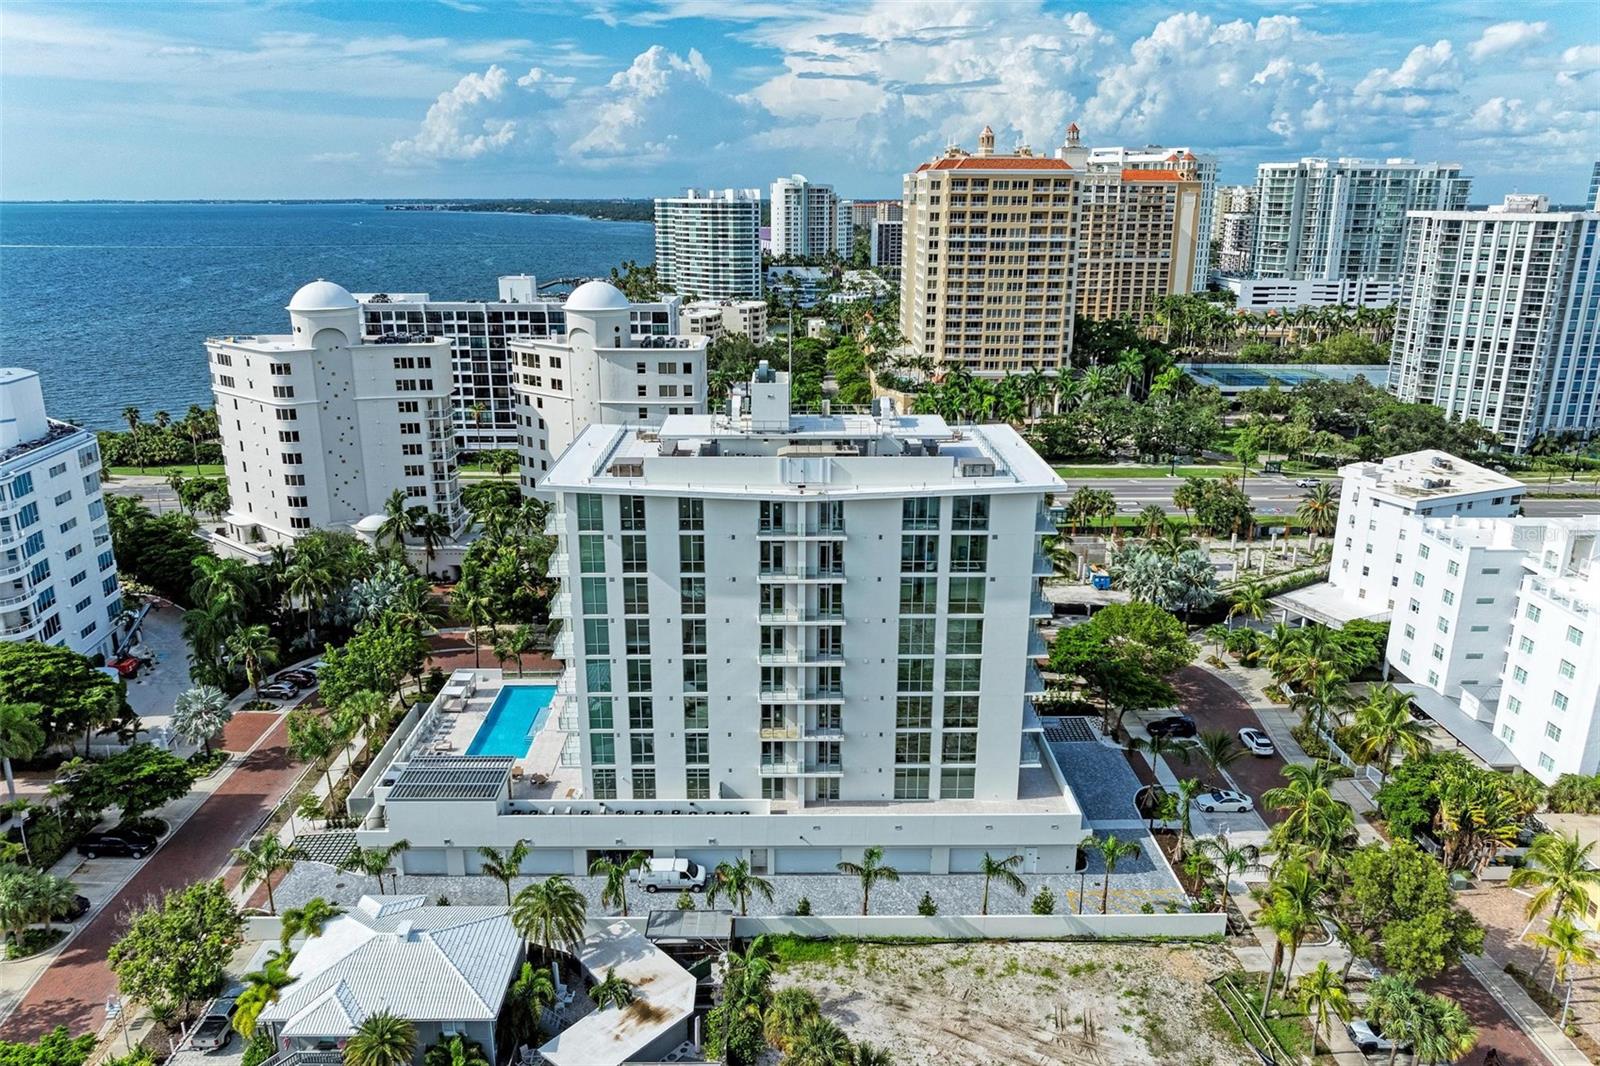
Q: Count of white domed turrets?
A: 2